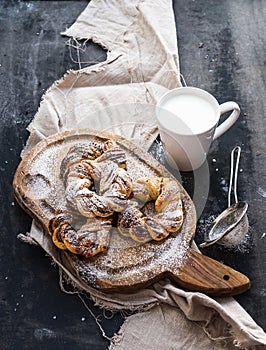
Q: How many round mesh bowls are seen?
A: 1